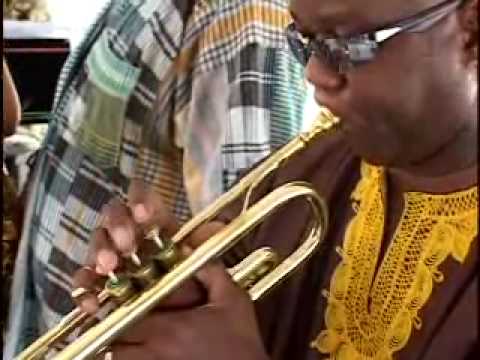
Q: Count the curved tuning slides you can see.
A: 2